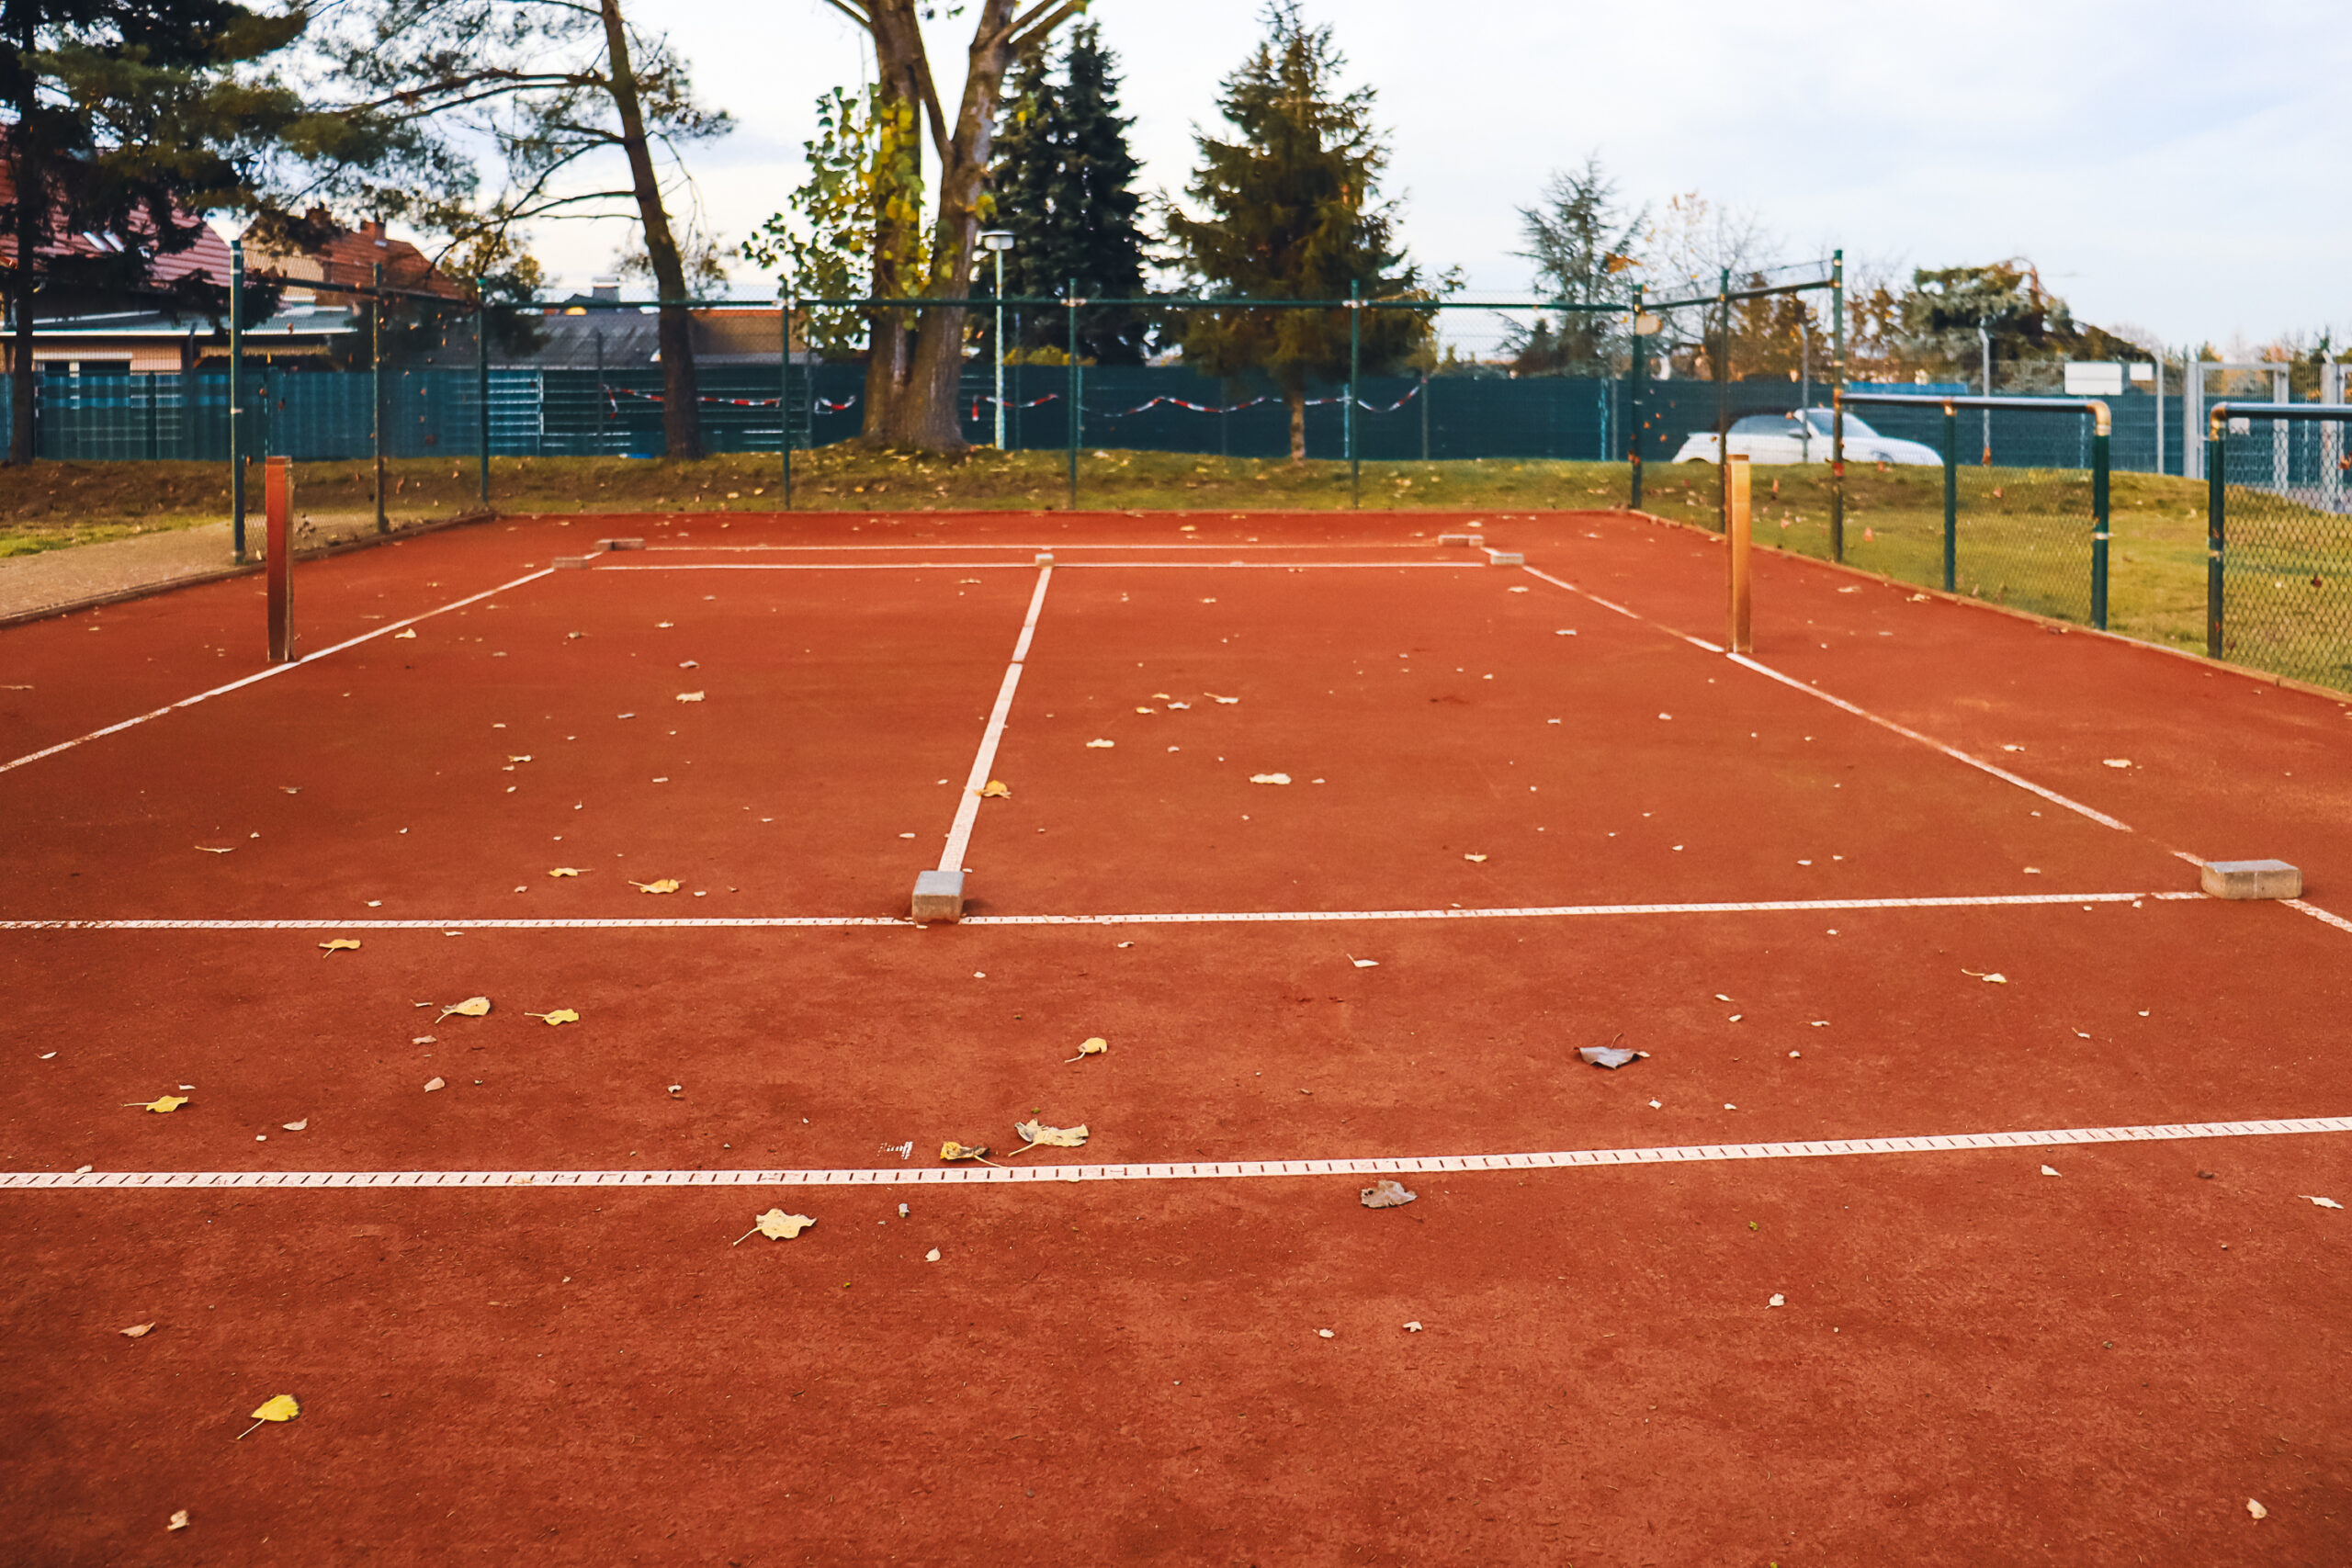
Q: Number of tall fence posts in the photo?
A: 9